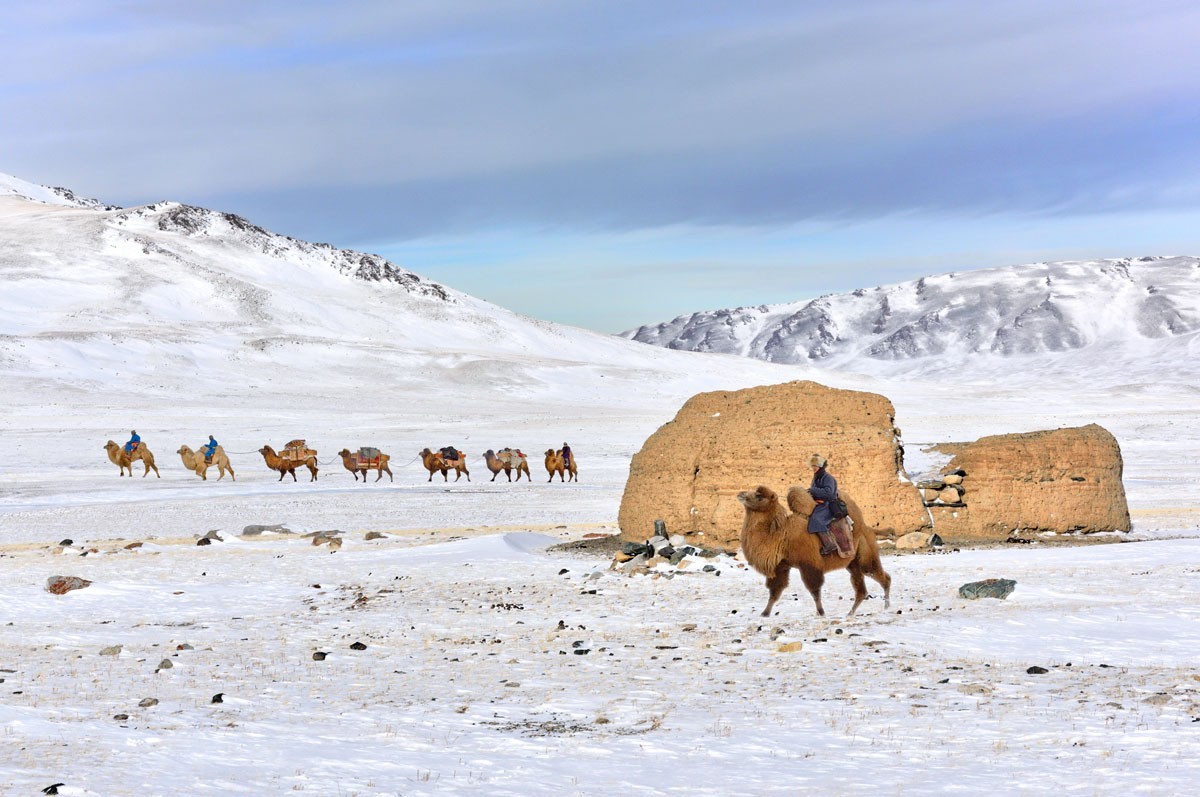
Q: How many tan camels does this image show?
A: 2